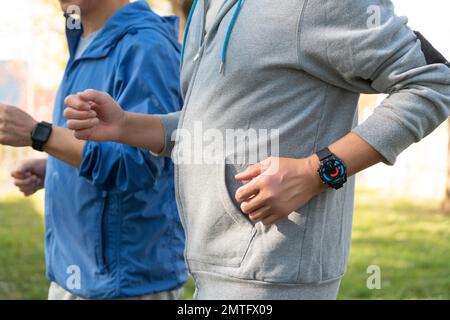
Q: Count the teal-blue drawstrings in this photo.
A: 2